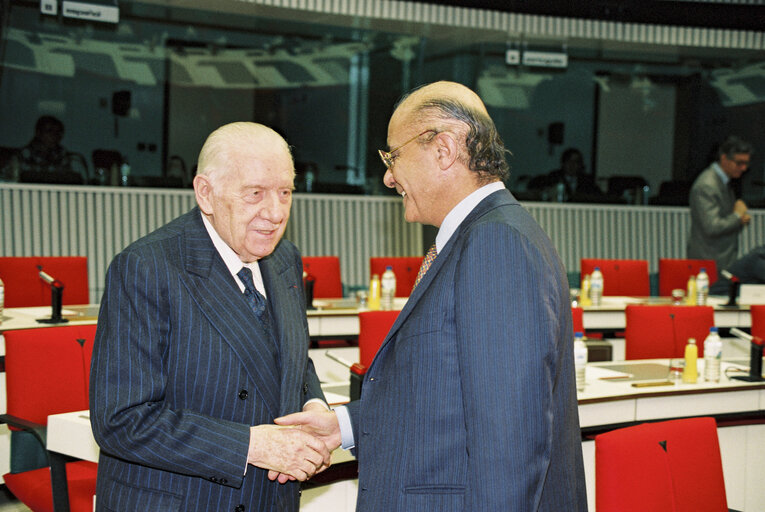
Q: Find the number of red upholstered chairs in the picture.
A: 11